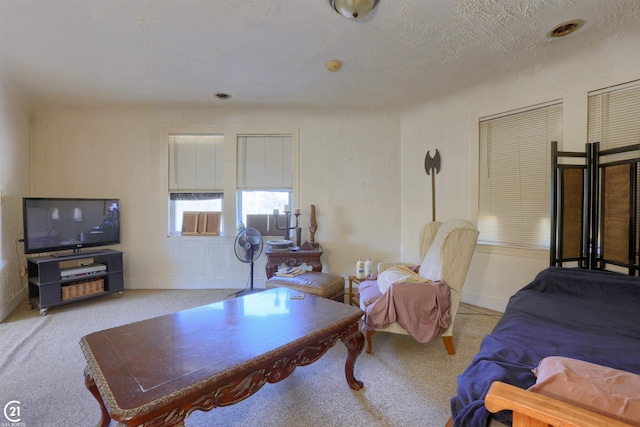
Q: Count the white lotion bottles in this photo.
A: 2